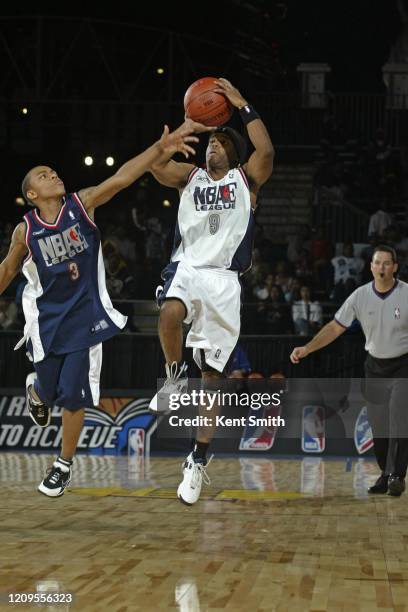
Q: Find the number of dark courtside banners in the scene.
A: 2